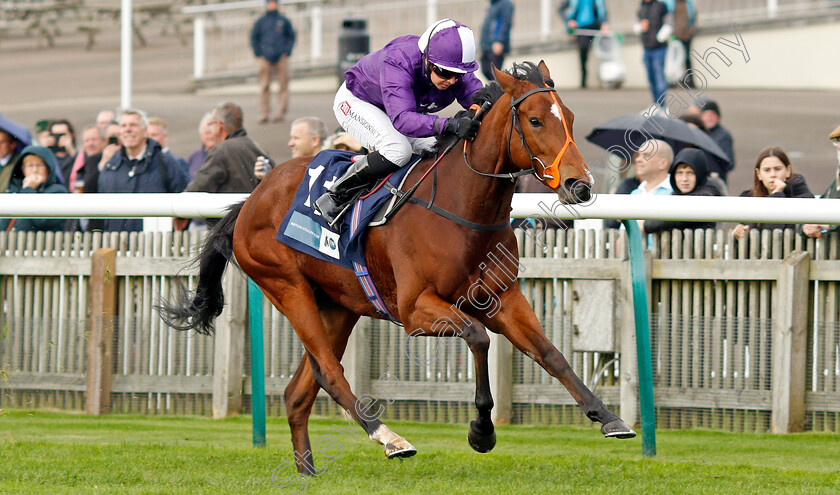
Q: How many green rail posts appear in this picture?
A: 2